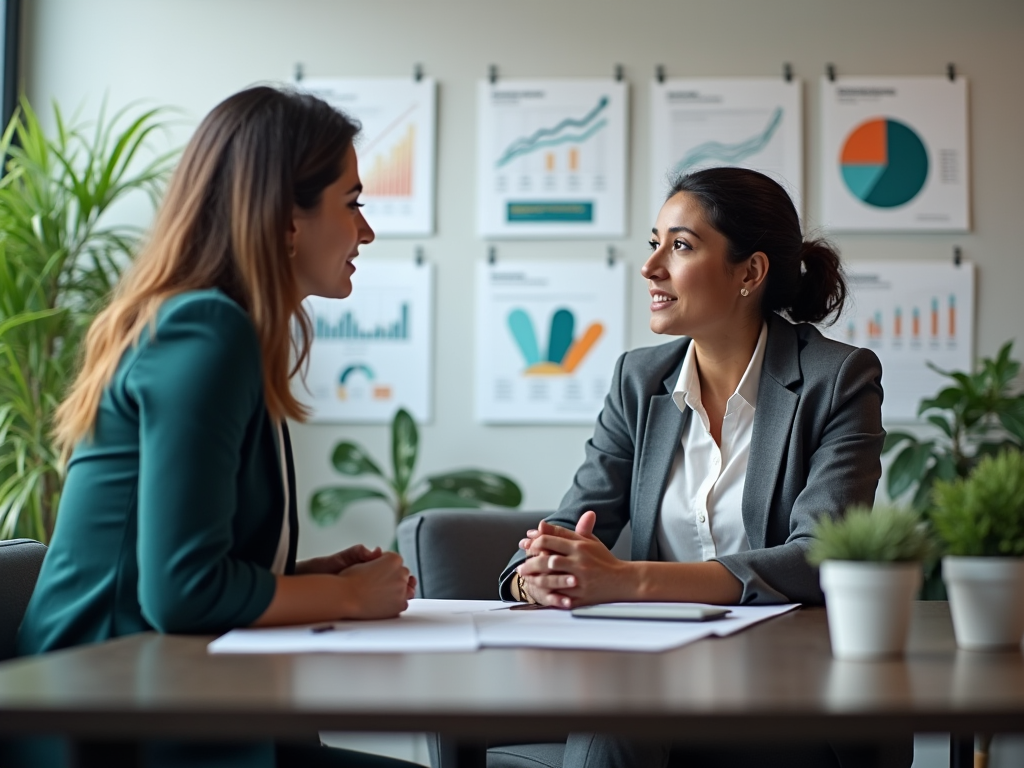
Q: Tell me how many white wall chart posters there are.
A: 7